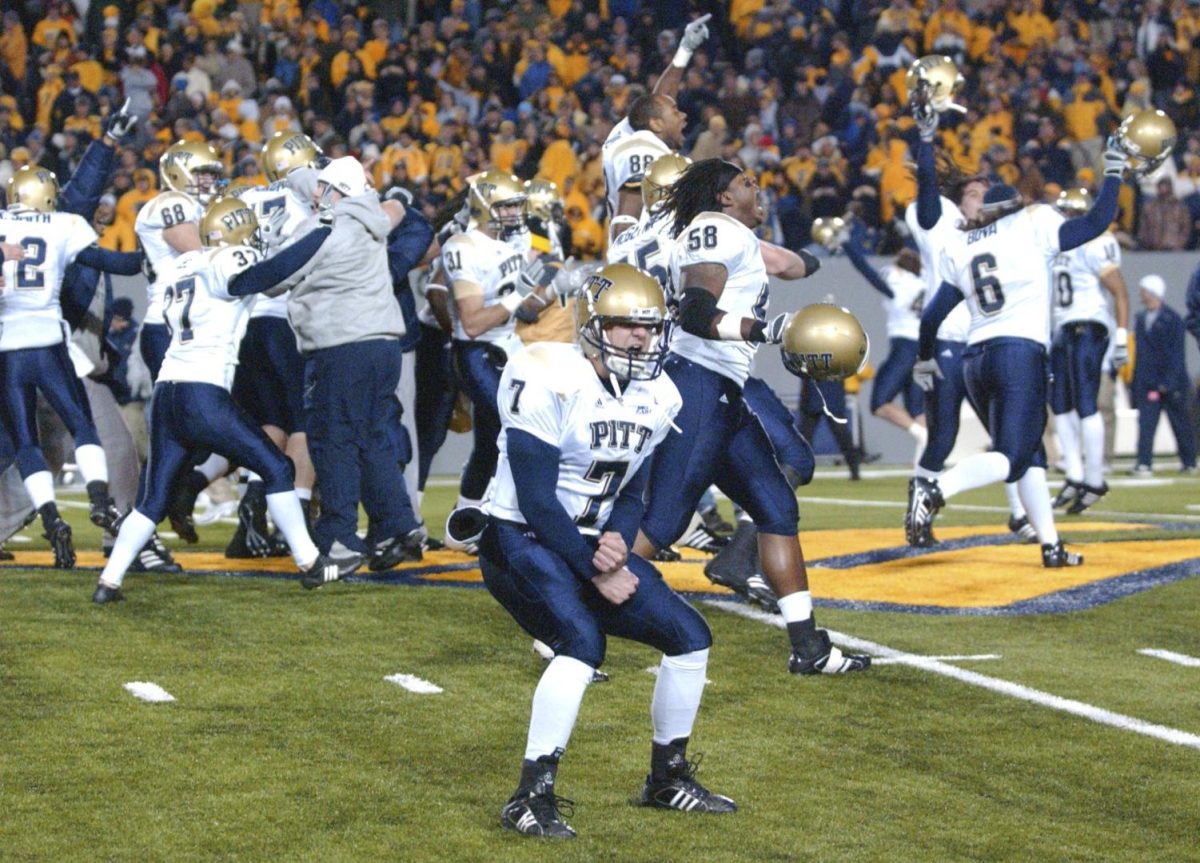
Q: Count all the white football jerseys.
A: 13